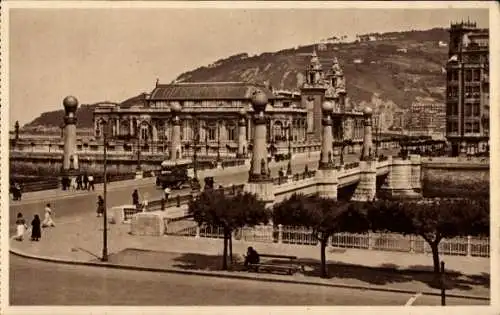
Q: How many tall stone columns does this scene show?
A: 6